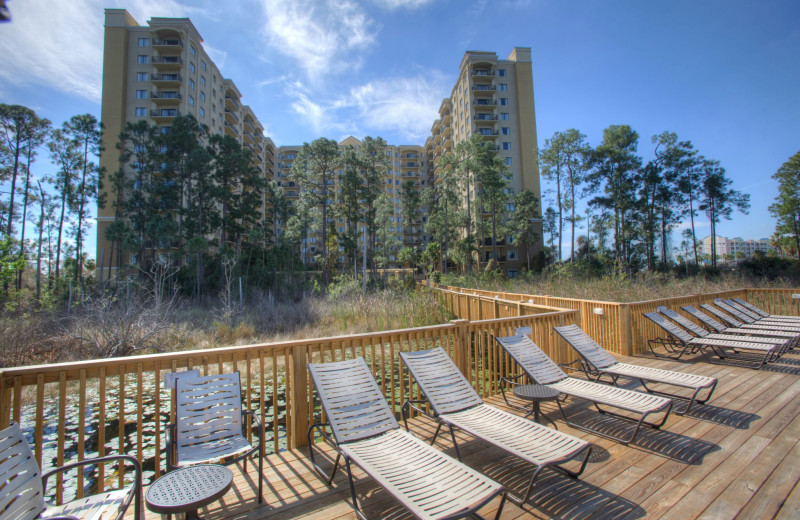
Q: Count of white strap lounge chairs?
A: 11